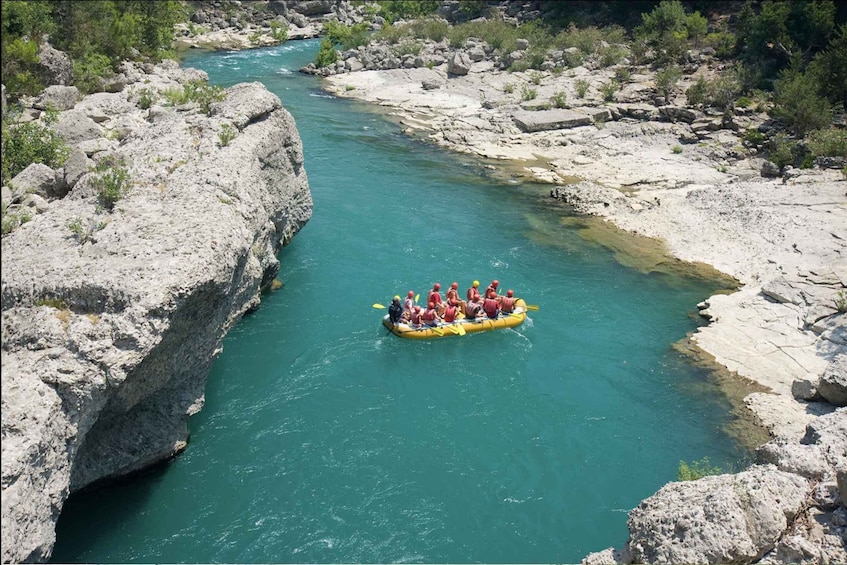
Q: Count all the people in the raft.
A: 12